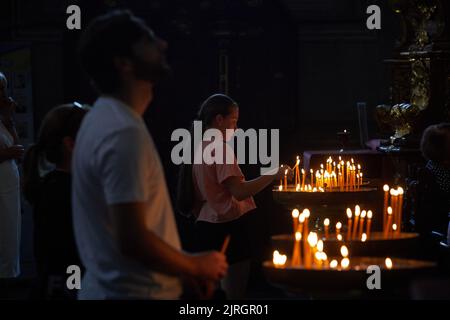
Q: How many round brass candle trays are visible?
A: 3